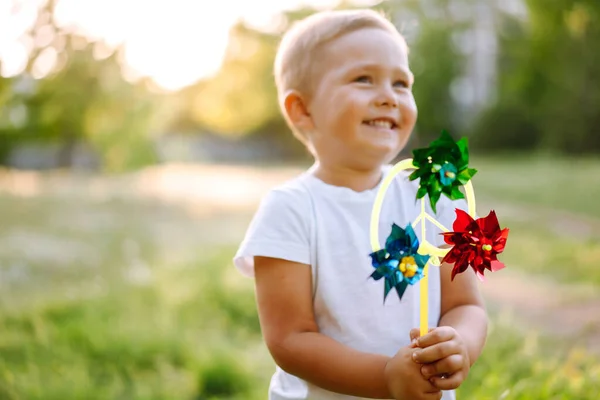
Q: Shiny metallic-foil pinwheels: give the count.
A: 3